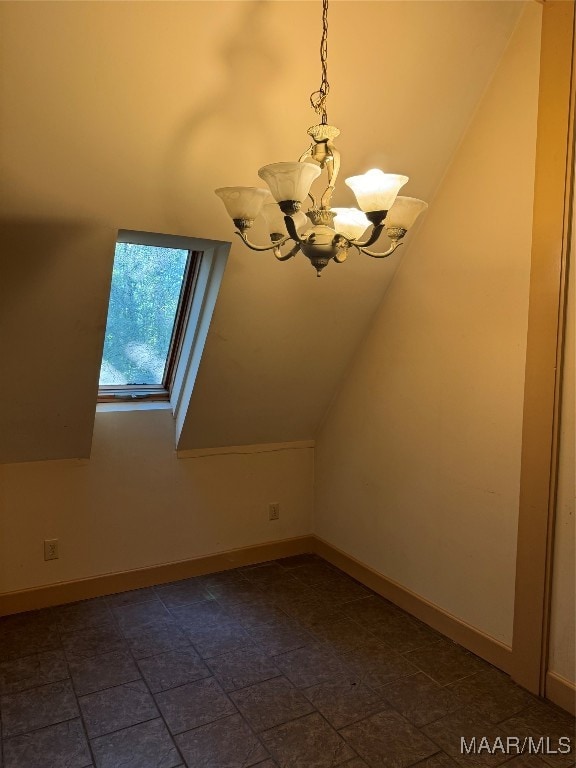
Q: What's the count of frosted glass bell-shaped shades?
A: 6